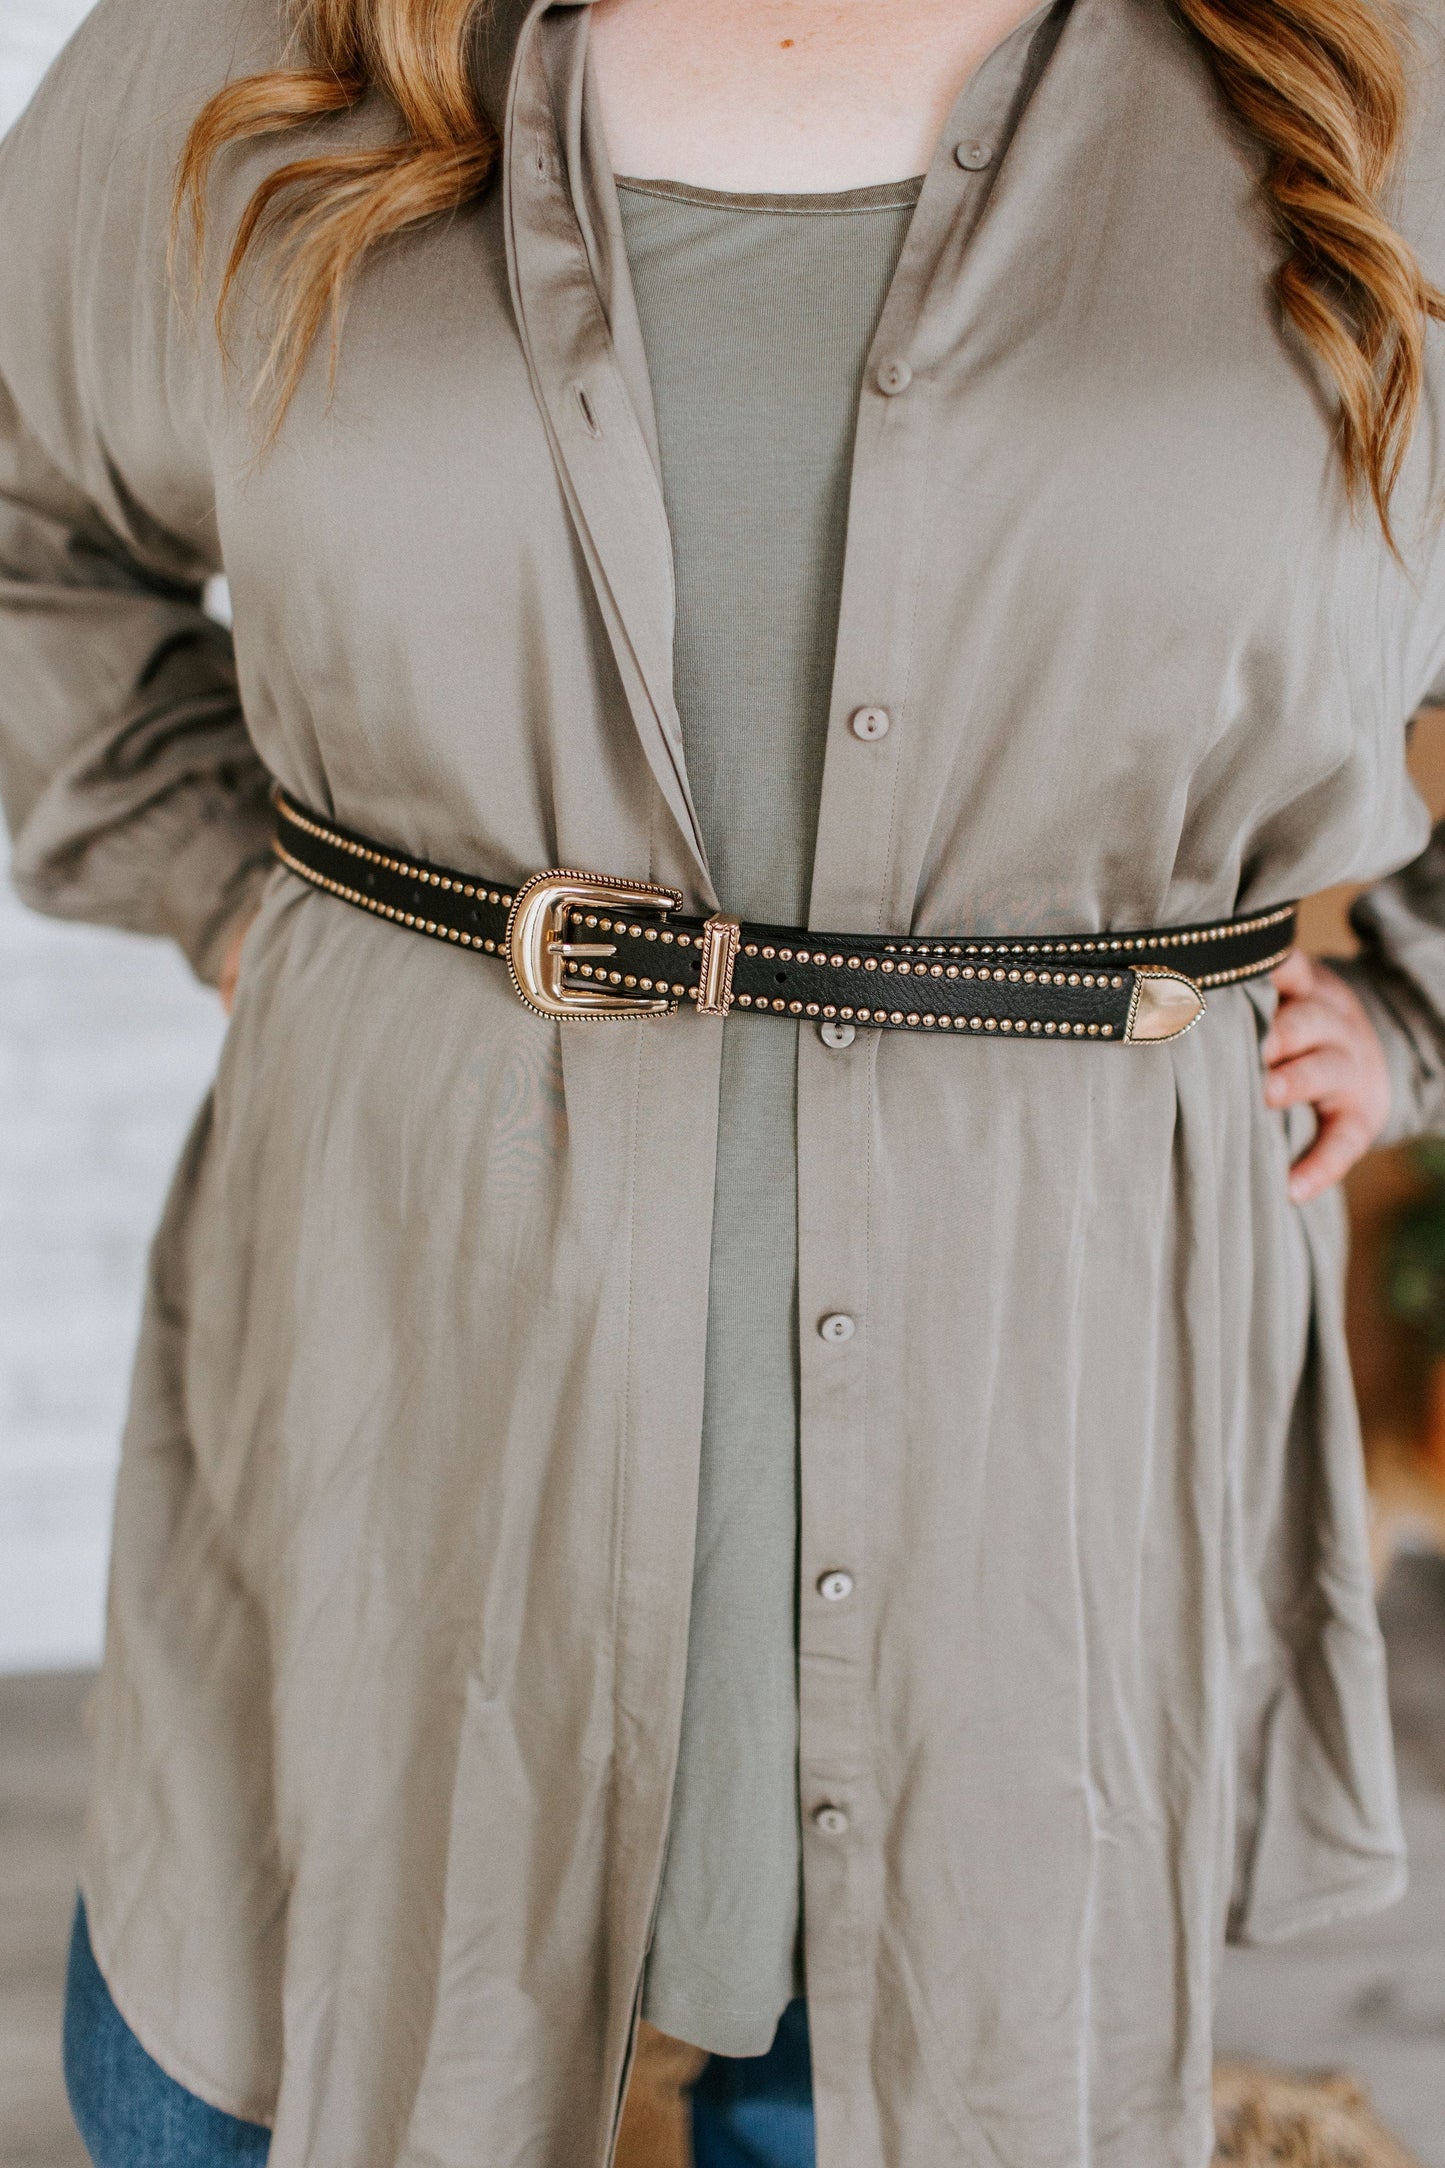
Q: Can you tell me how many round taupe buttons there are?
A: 7